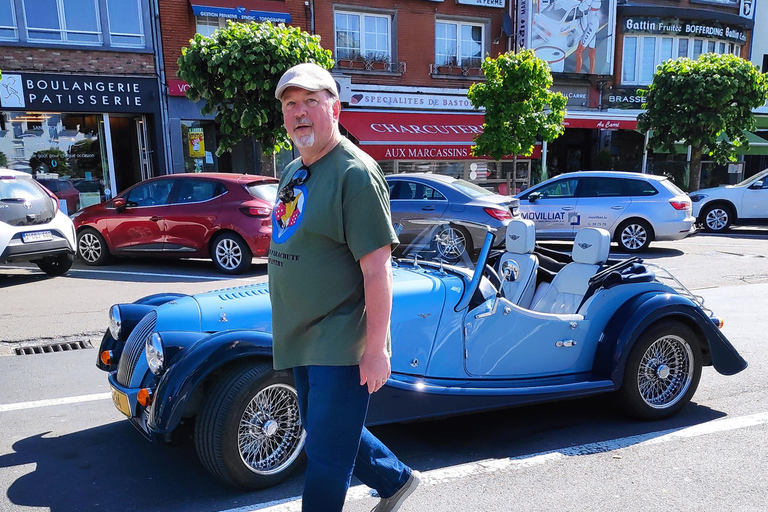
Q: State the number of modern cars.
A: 5